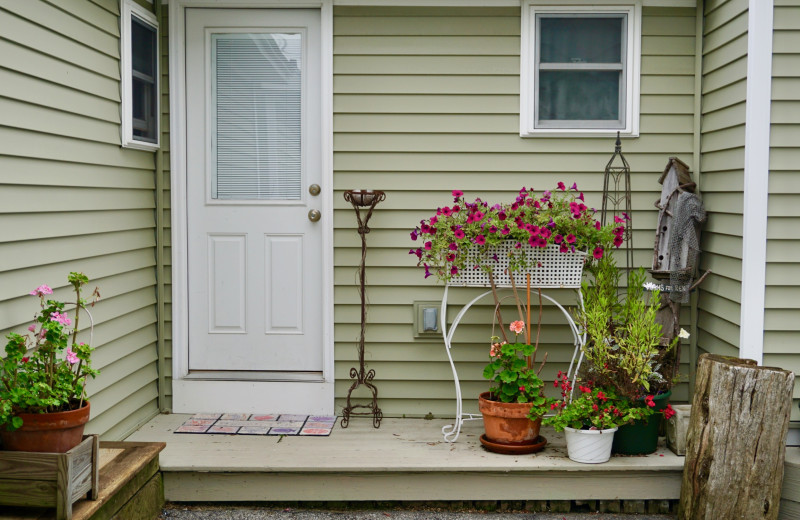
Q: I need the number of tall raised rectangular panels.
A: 2